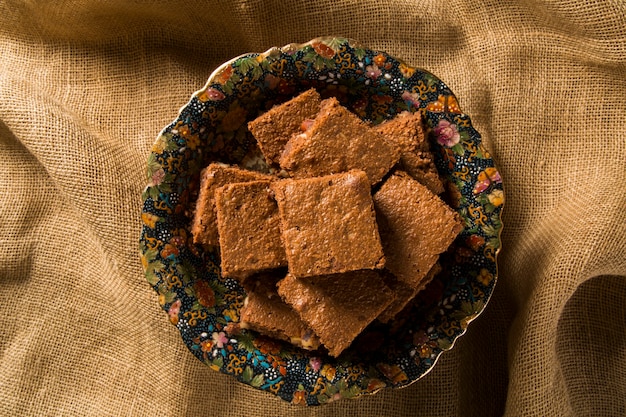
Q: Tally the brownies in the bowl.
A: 10